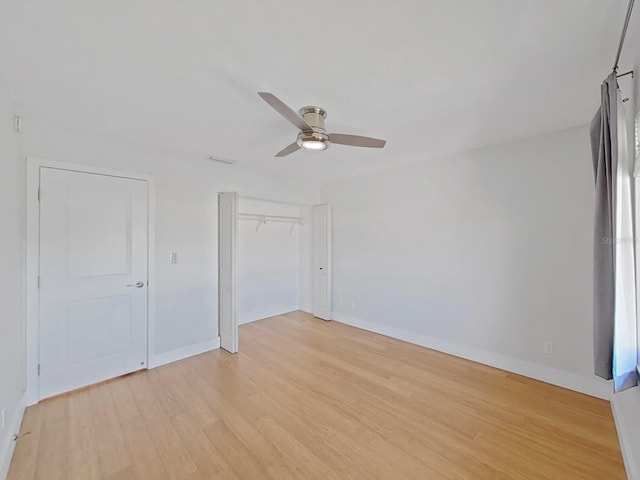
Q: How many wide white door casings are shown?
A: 1